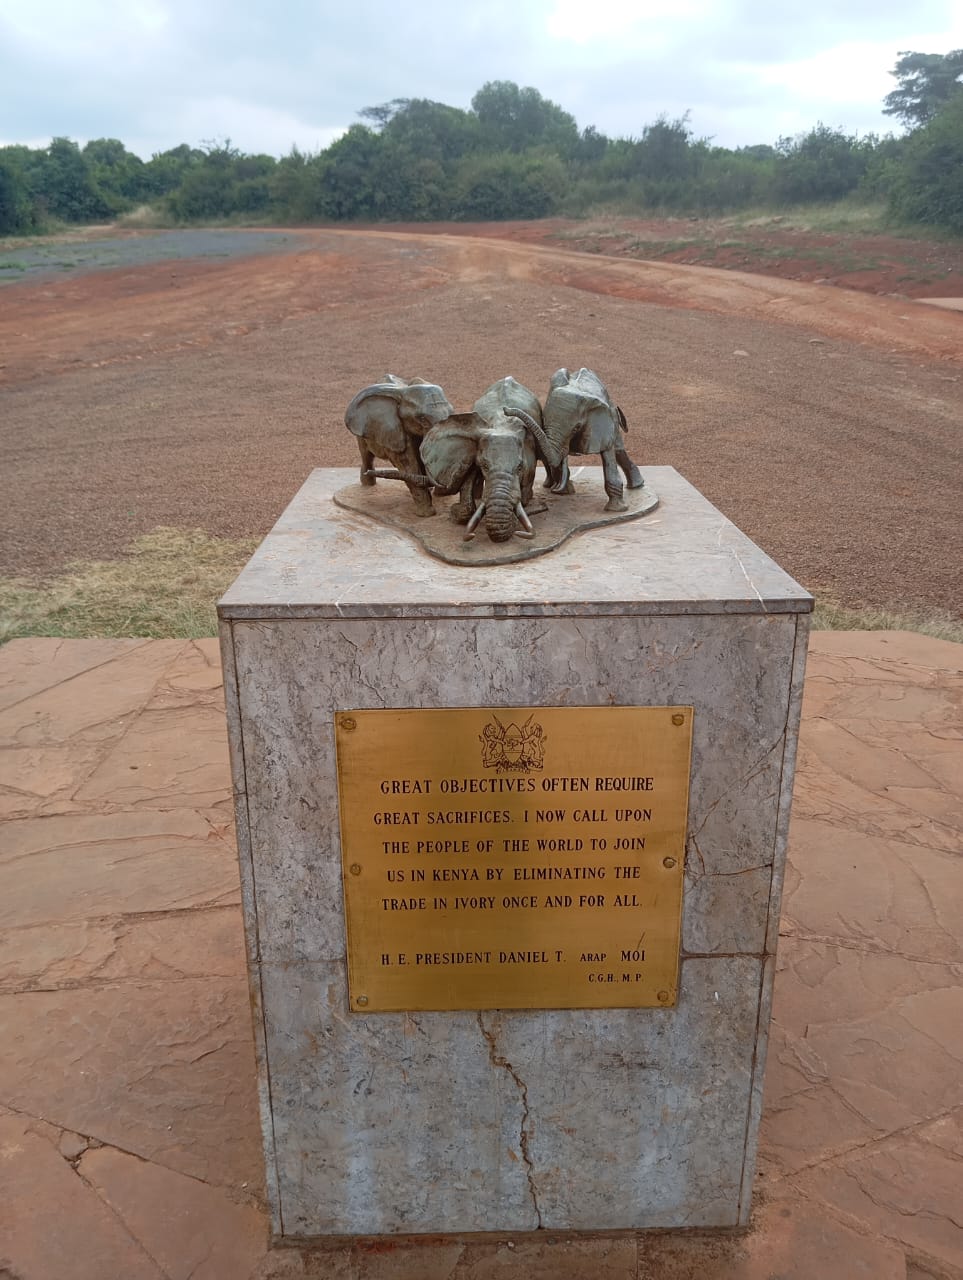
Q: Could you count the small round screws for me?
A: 6